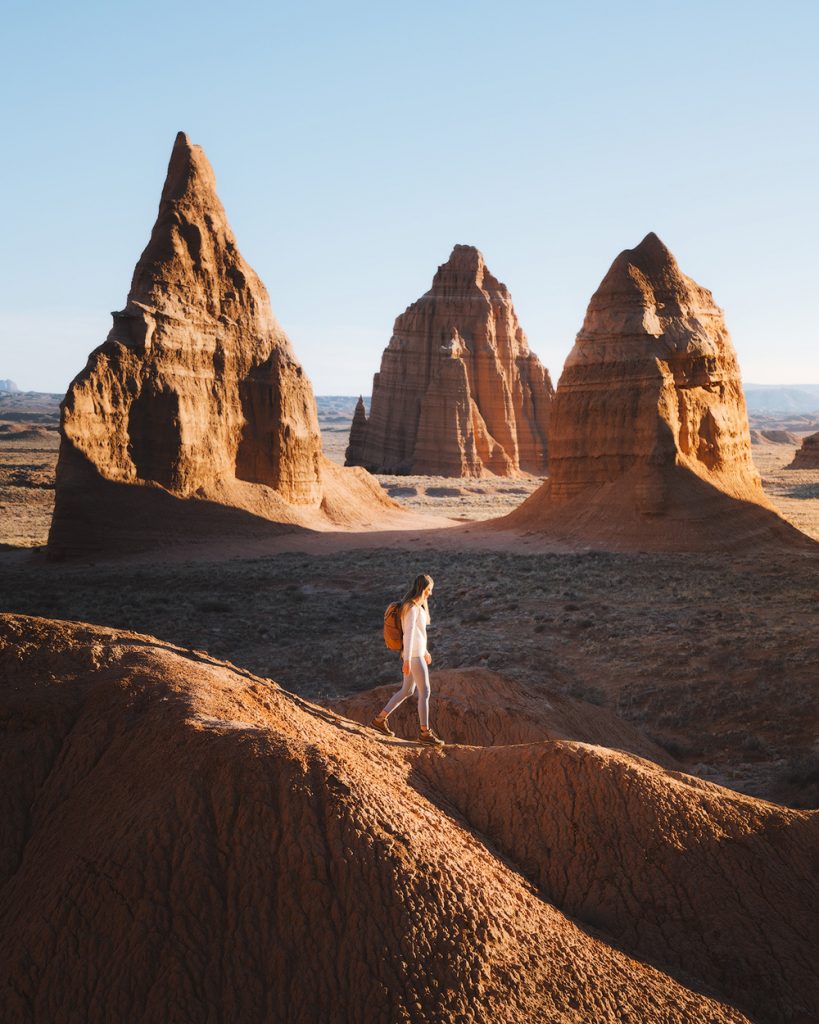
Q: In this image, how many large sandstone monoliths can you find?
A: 3